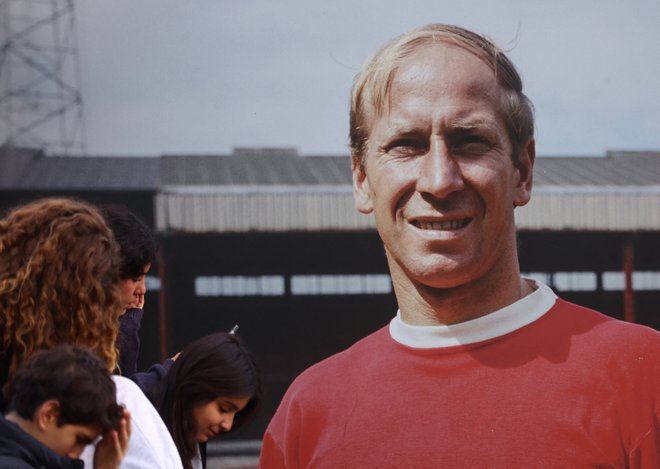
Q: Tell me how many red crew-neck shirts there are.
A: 1